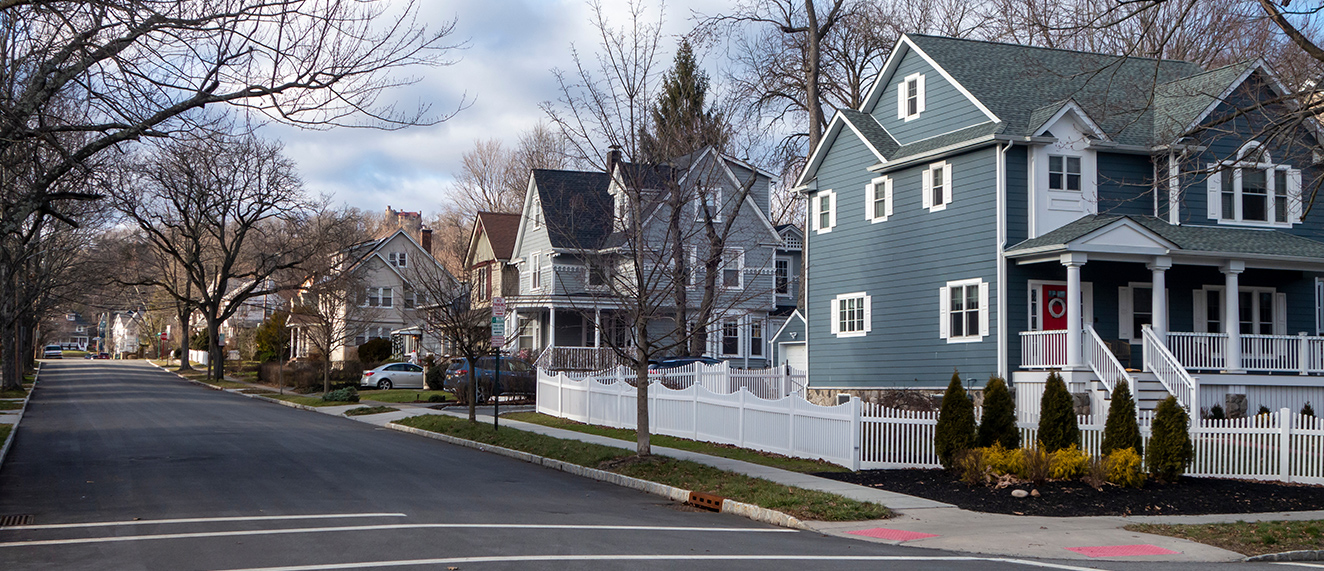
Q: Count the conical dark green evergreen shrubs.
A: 5